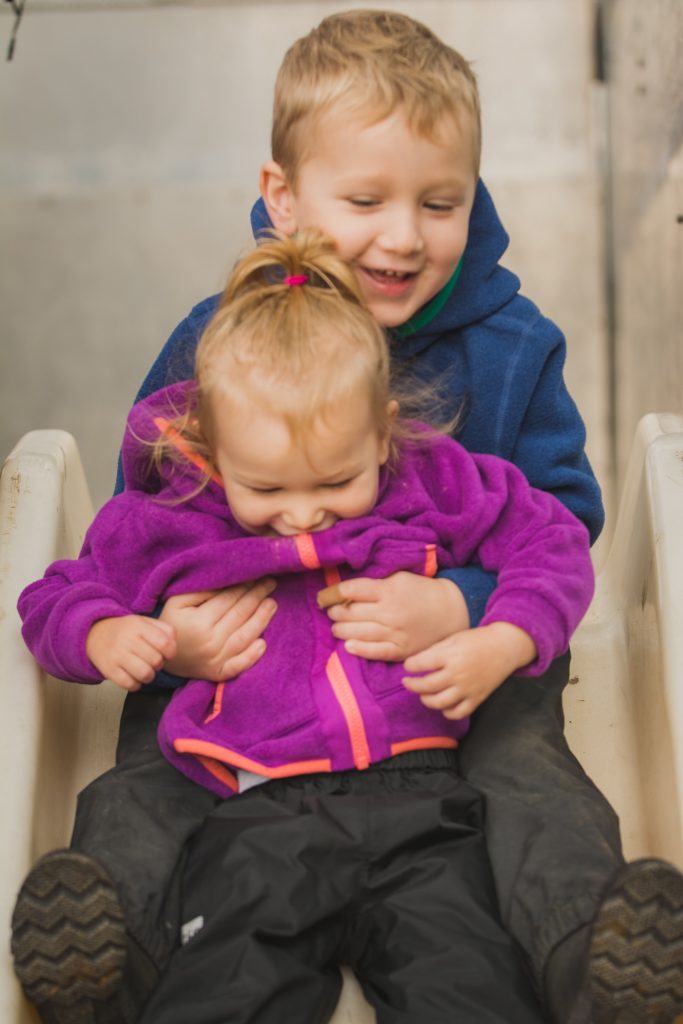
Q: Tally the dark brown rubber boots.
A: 2